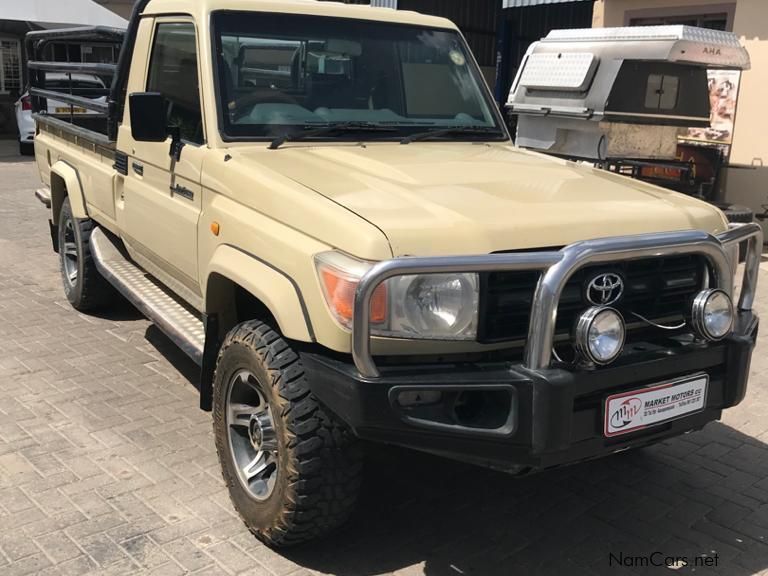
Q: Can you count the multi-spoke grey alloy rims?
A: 2